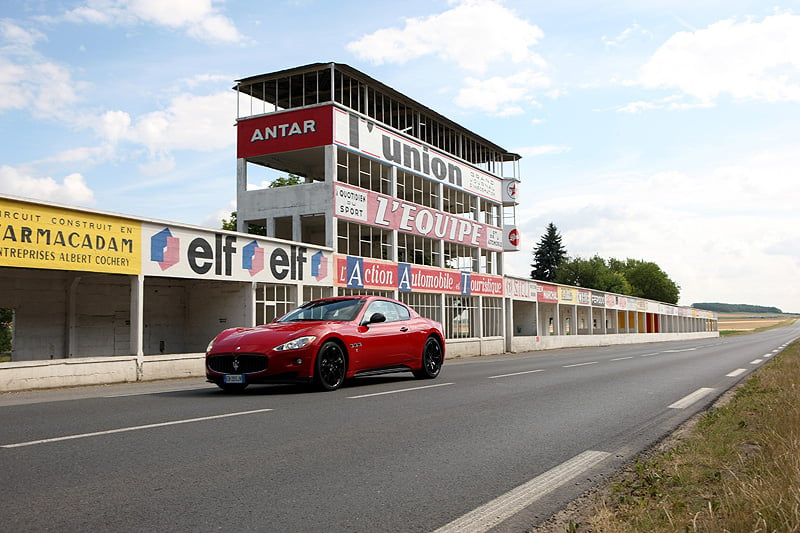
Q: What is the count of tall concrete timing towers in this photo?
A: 1